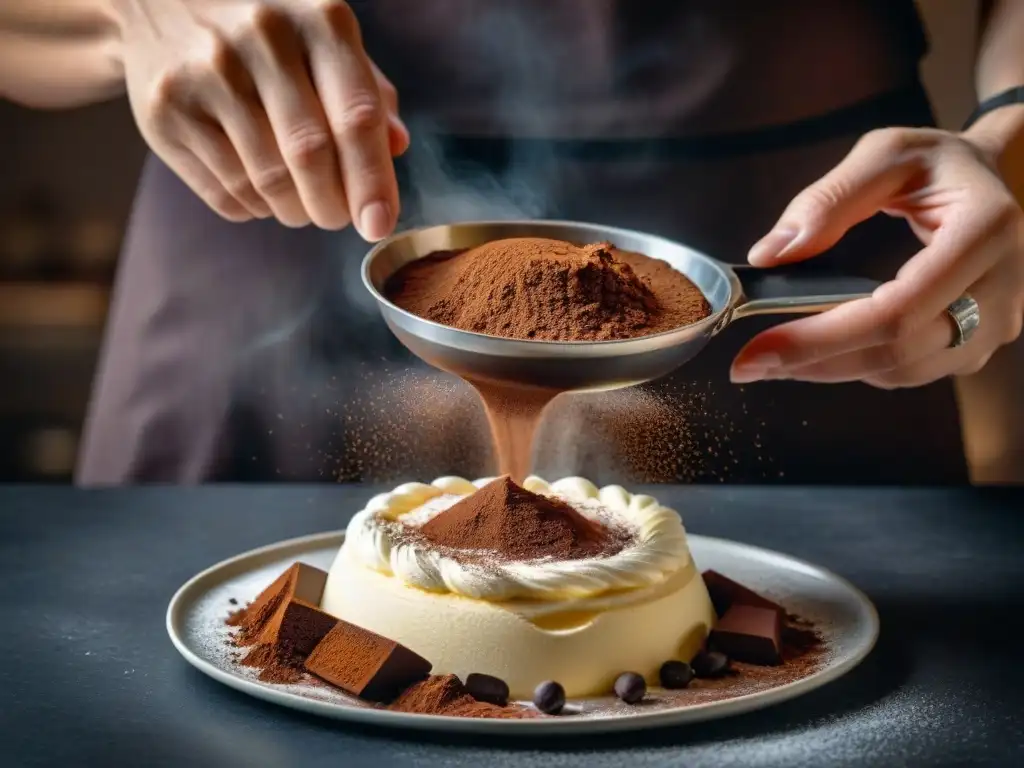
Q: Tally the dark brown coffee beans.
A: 5